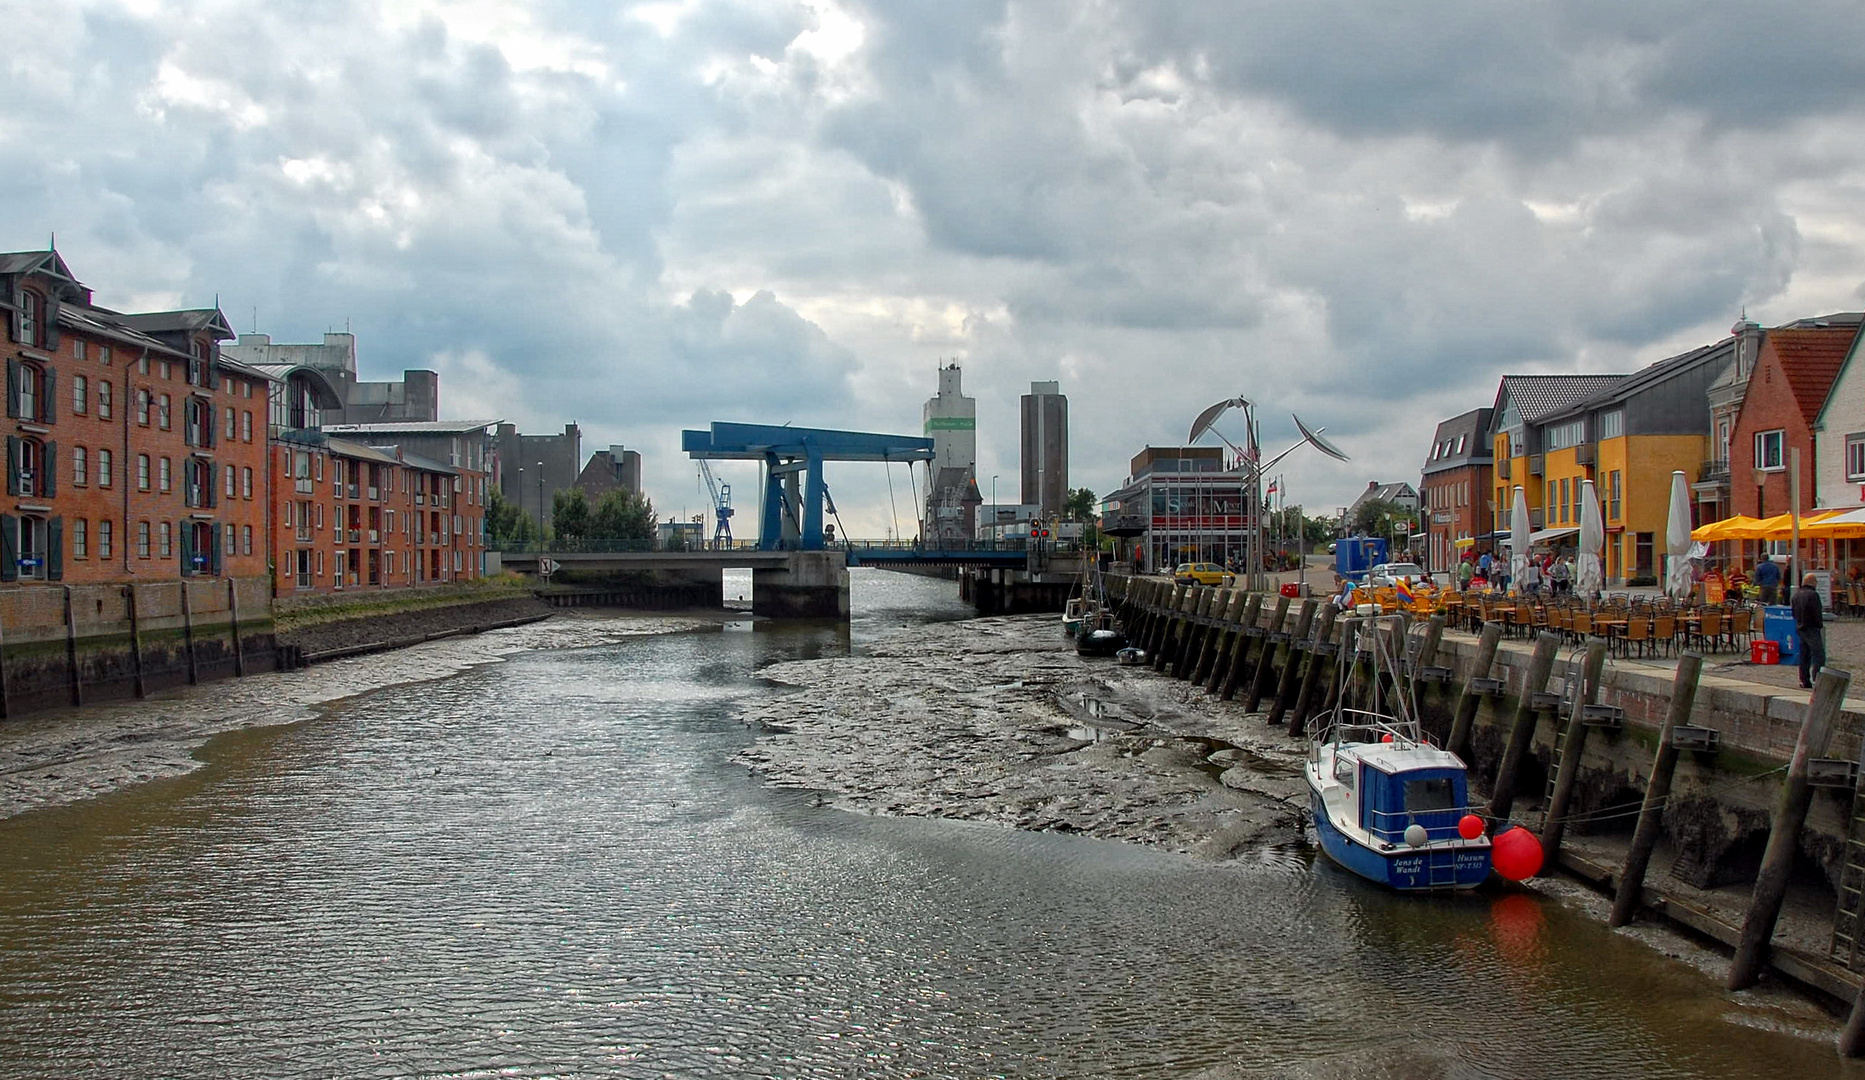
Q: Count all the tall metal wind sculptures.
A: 1